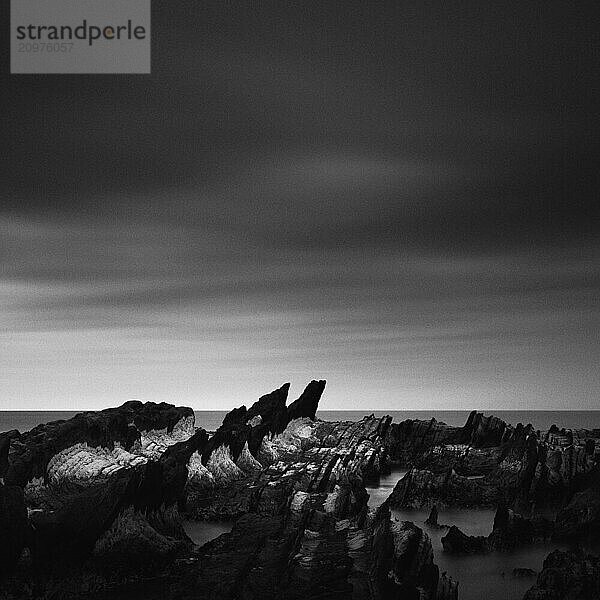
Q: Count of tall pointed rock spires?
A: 2